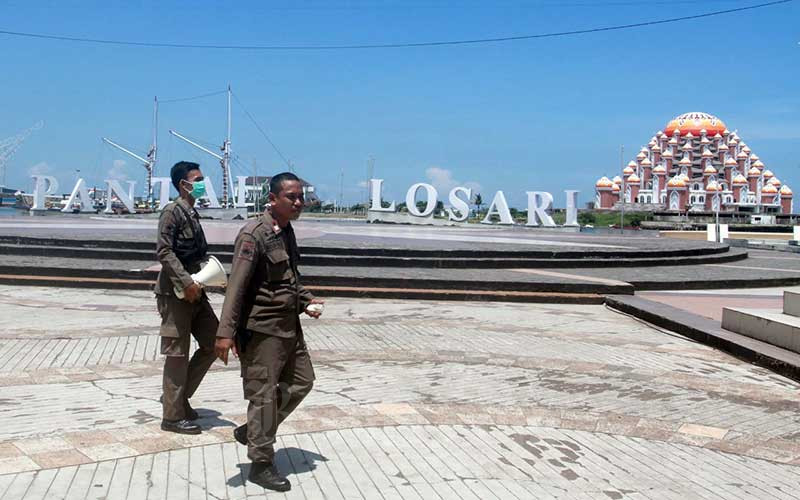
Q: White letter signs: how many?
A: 12